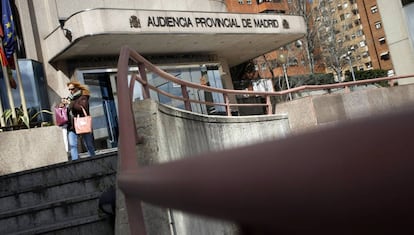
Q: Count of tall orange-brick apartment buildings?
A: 2